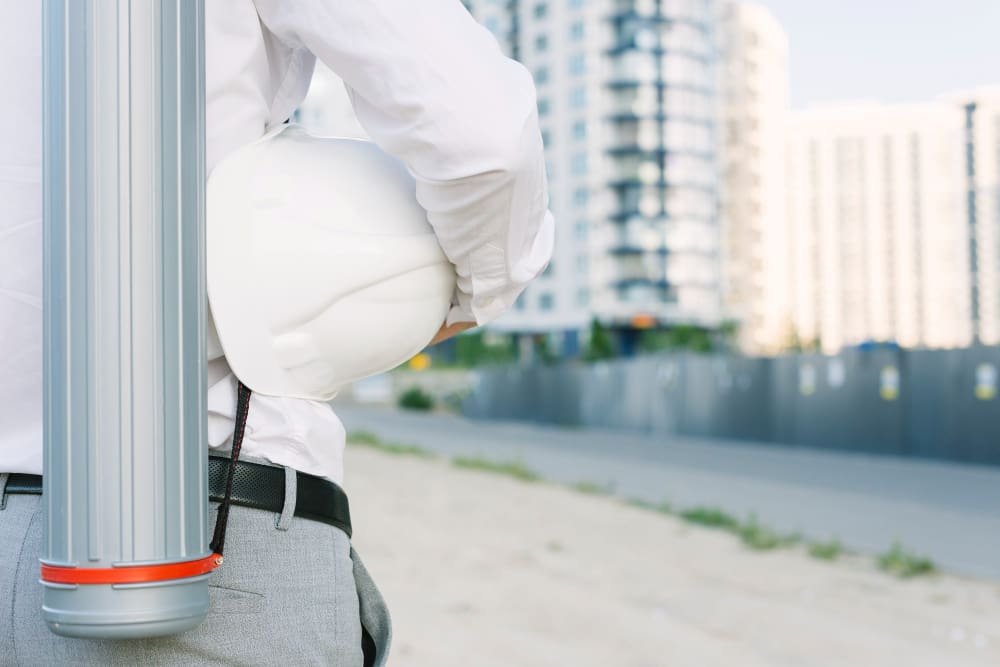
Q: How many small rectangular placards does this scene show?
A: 4